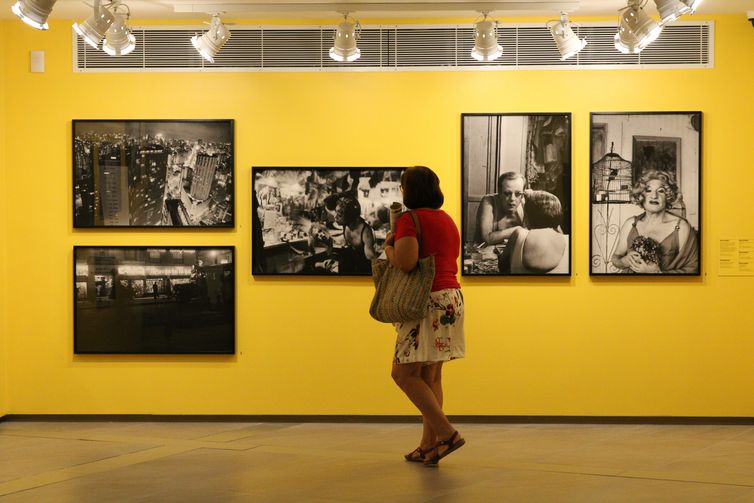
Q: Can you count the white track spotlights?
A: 11